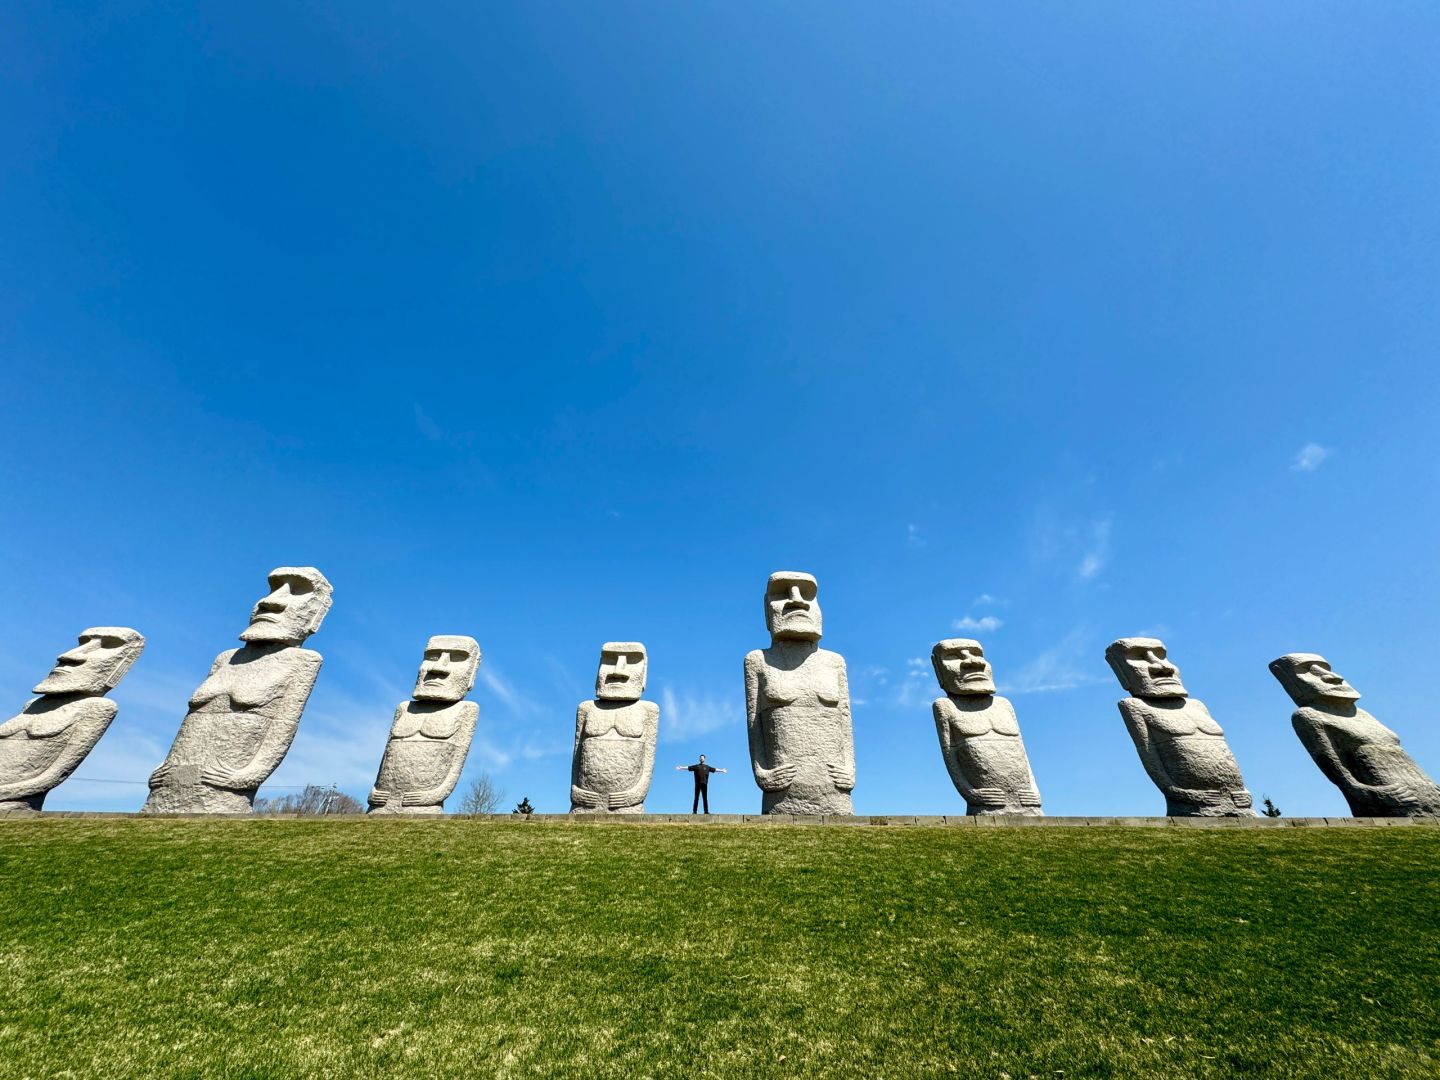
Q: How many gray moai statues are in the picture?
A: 8